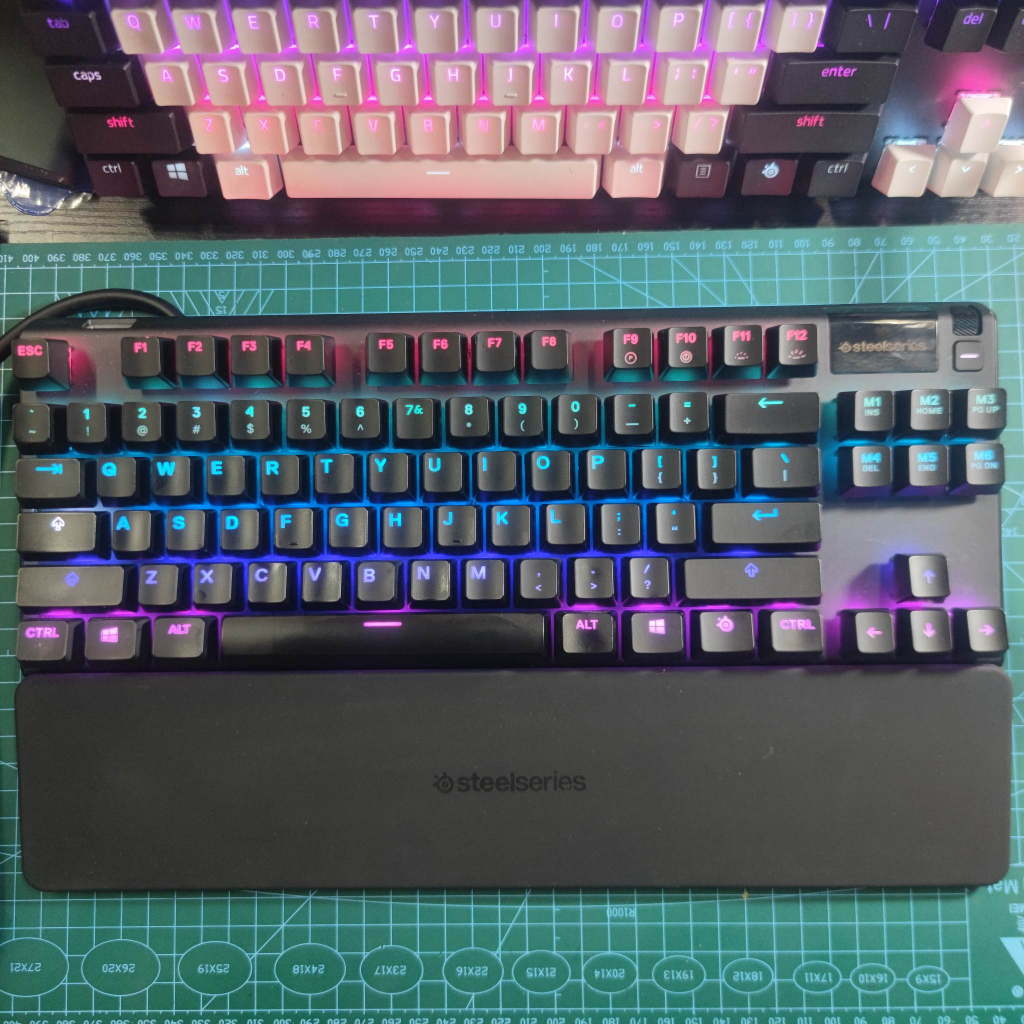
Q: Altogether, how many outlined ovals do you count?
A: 13